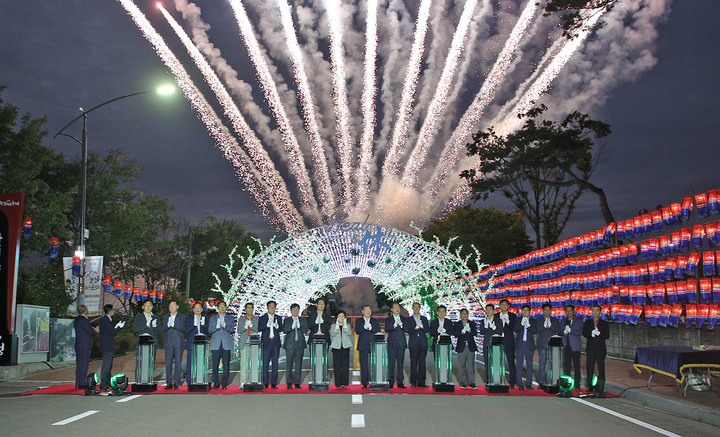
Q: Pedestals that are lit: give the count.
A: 8